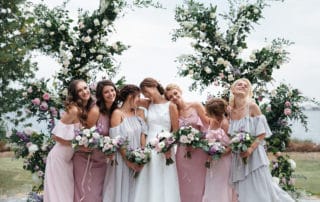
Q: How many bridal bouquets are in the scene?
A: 7